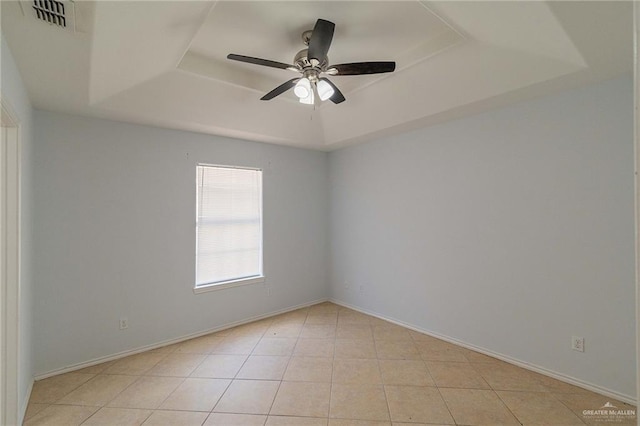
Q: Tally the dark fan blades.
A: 5